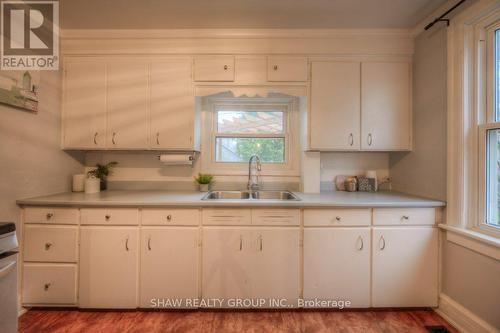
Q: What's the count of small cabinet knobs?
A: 9